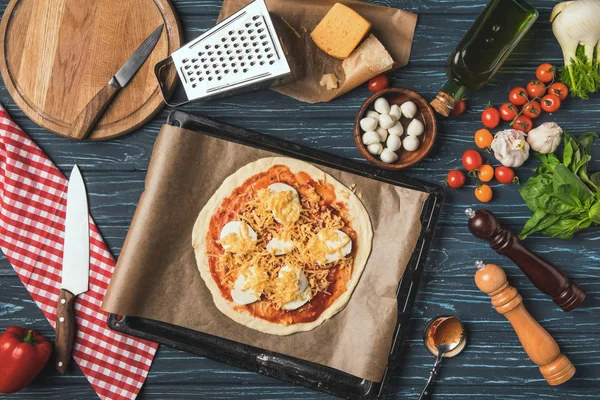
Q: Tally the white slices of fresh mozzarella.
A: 6